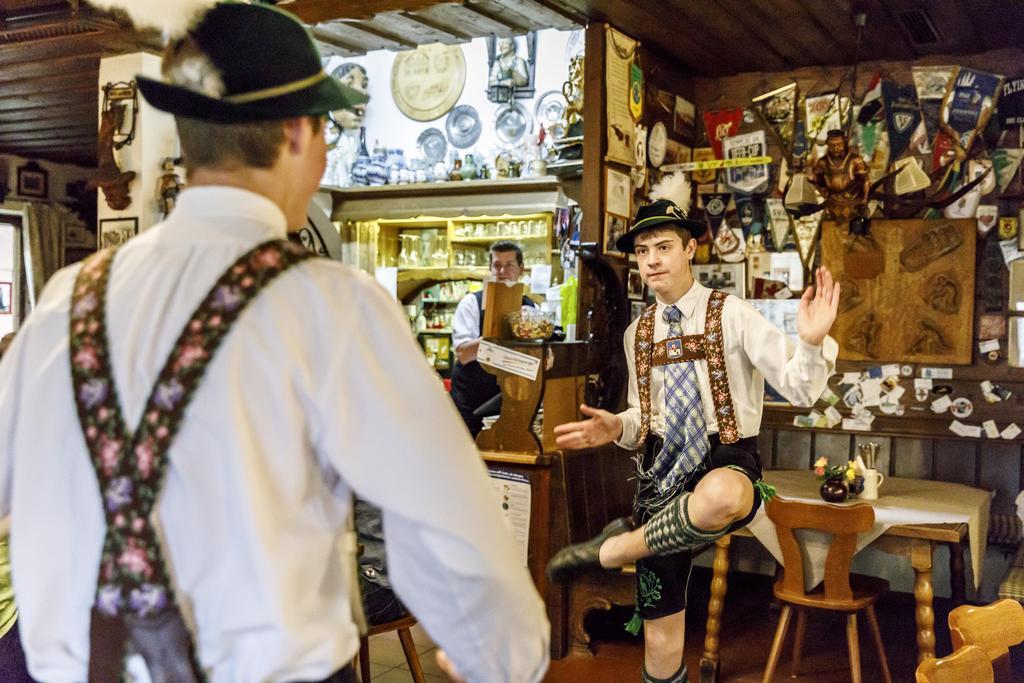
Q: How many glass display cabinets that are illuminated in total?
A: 1